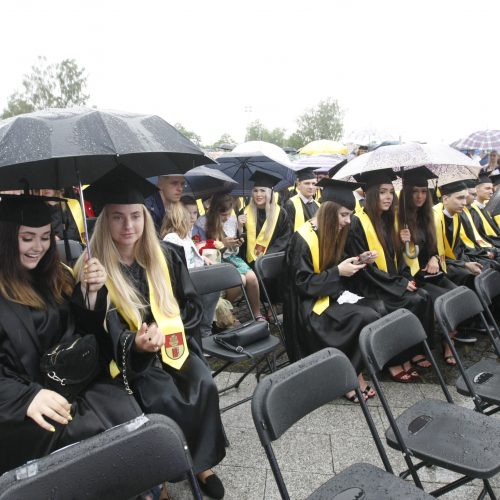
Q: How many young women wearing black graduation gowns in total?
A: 6